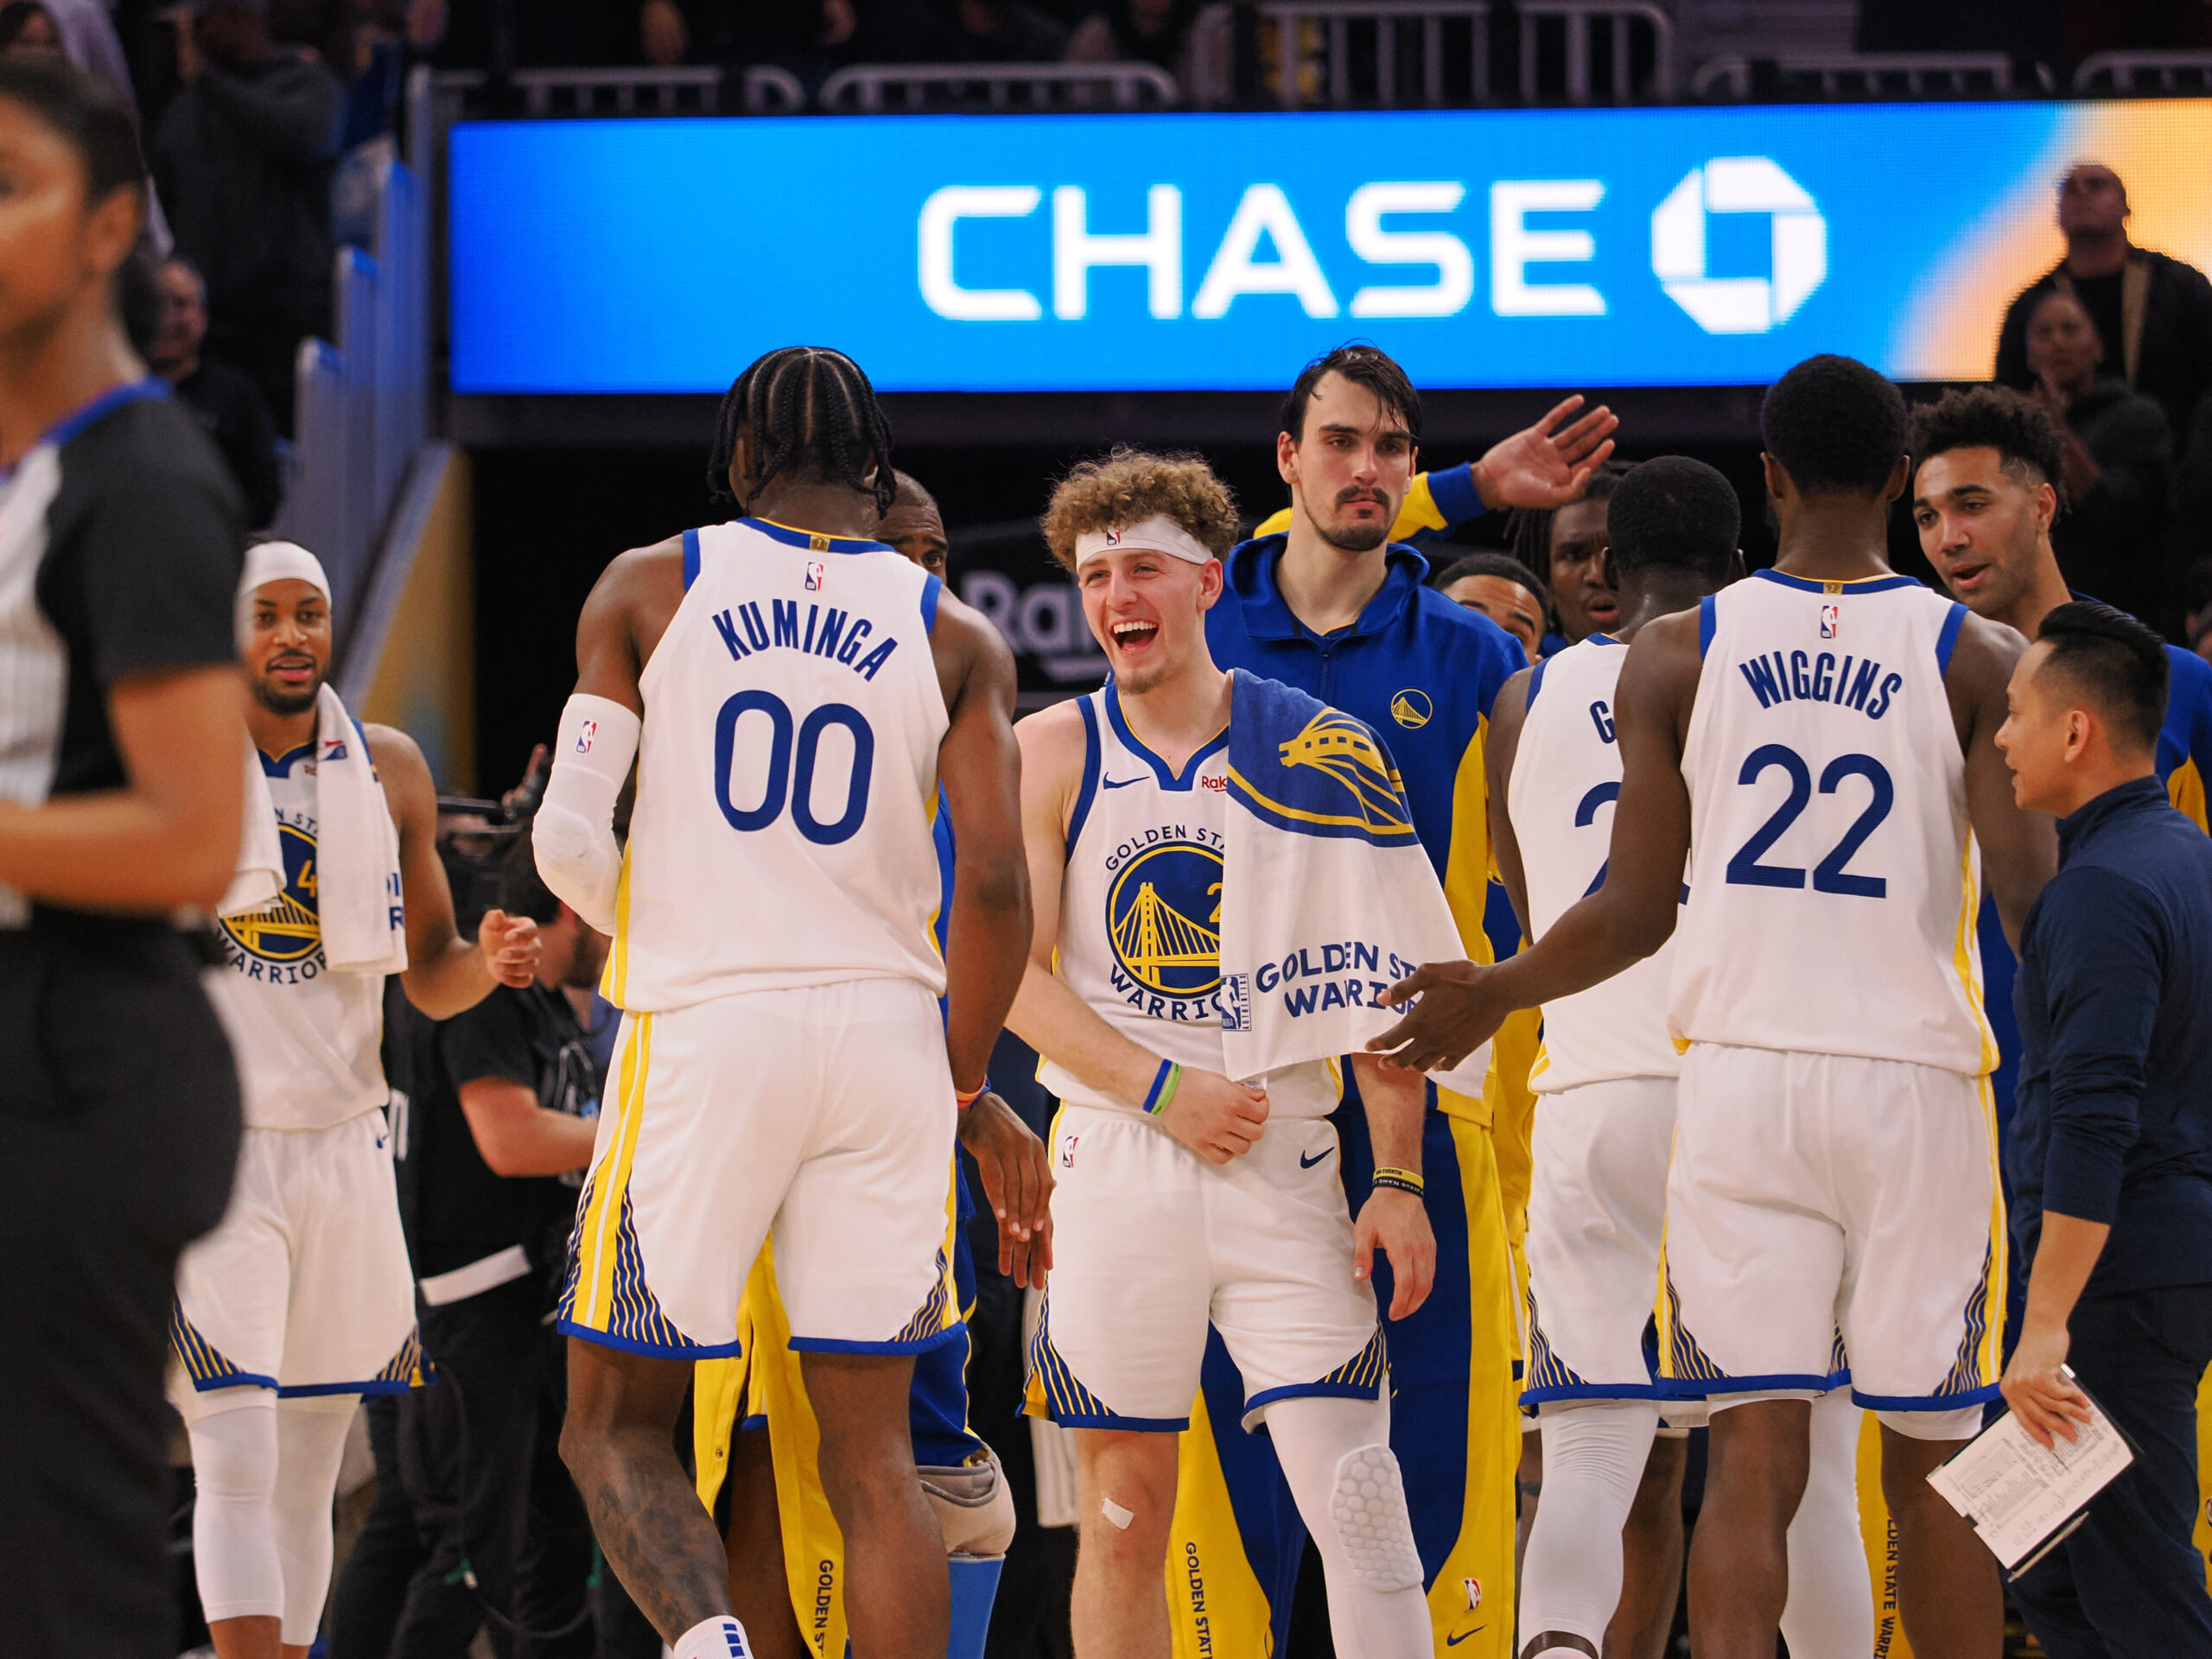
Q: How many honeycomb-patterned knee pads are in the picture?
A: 1